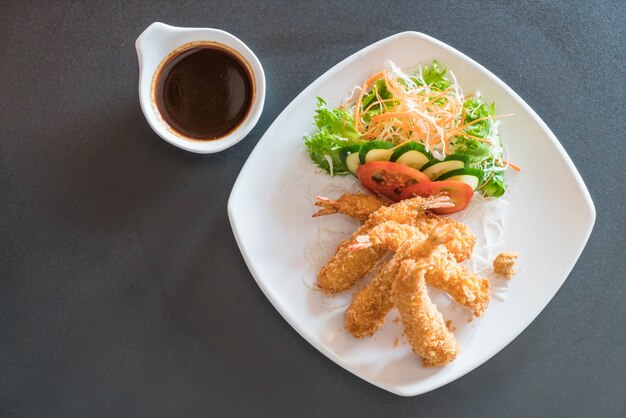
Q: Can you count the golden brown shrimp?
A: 5